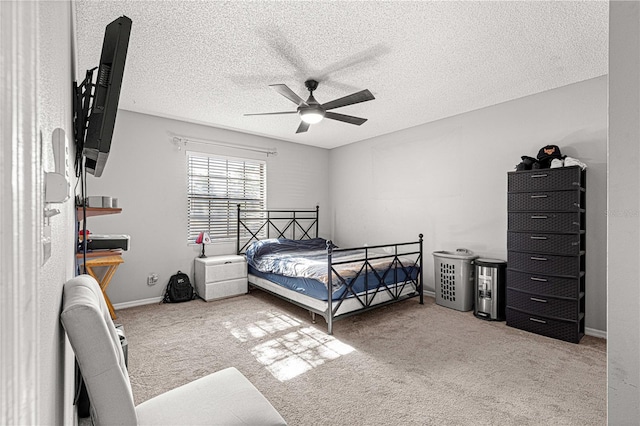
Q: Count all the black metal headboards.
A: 1